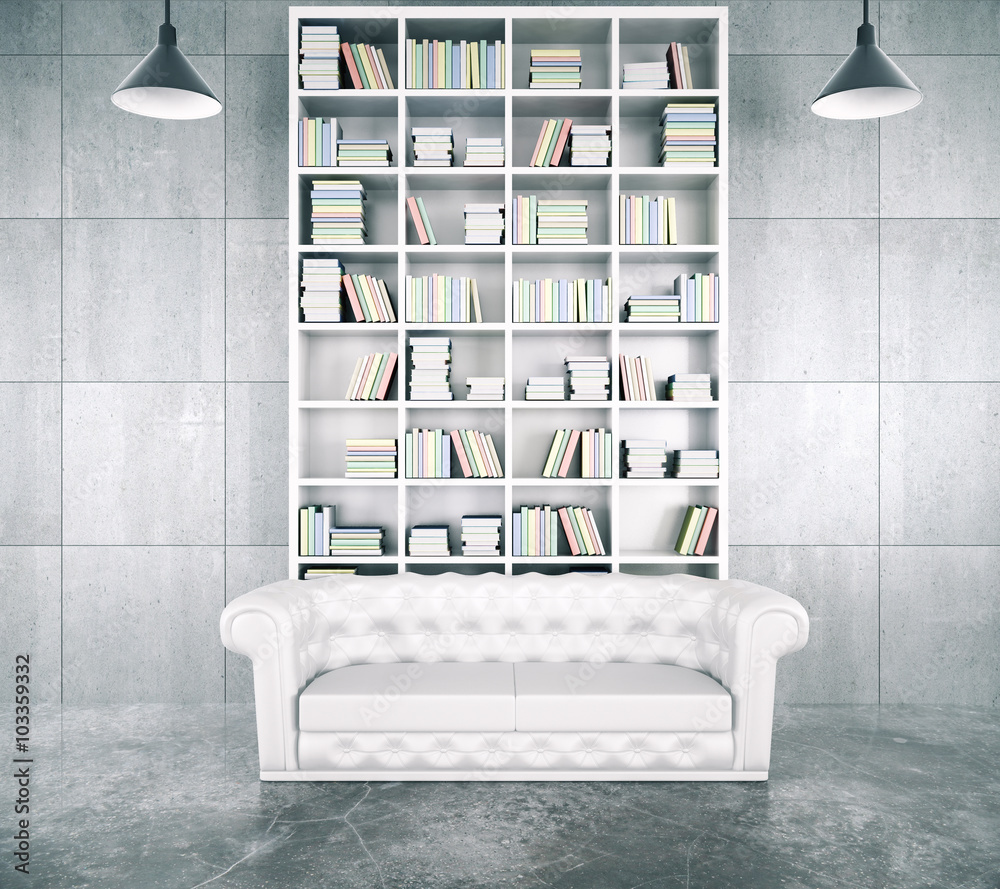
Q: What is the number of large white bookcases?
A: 1